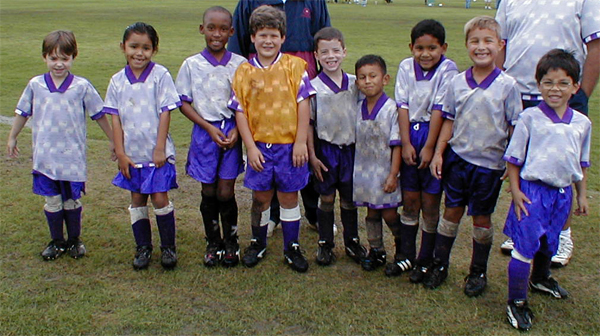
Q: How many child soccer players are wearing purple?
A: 9